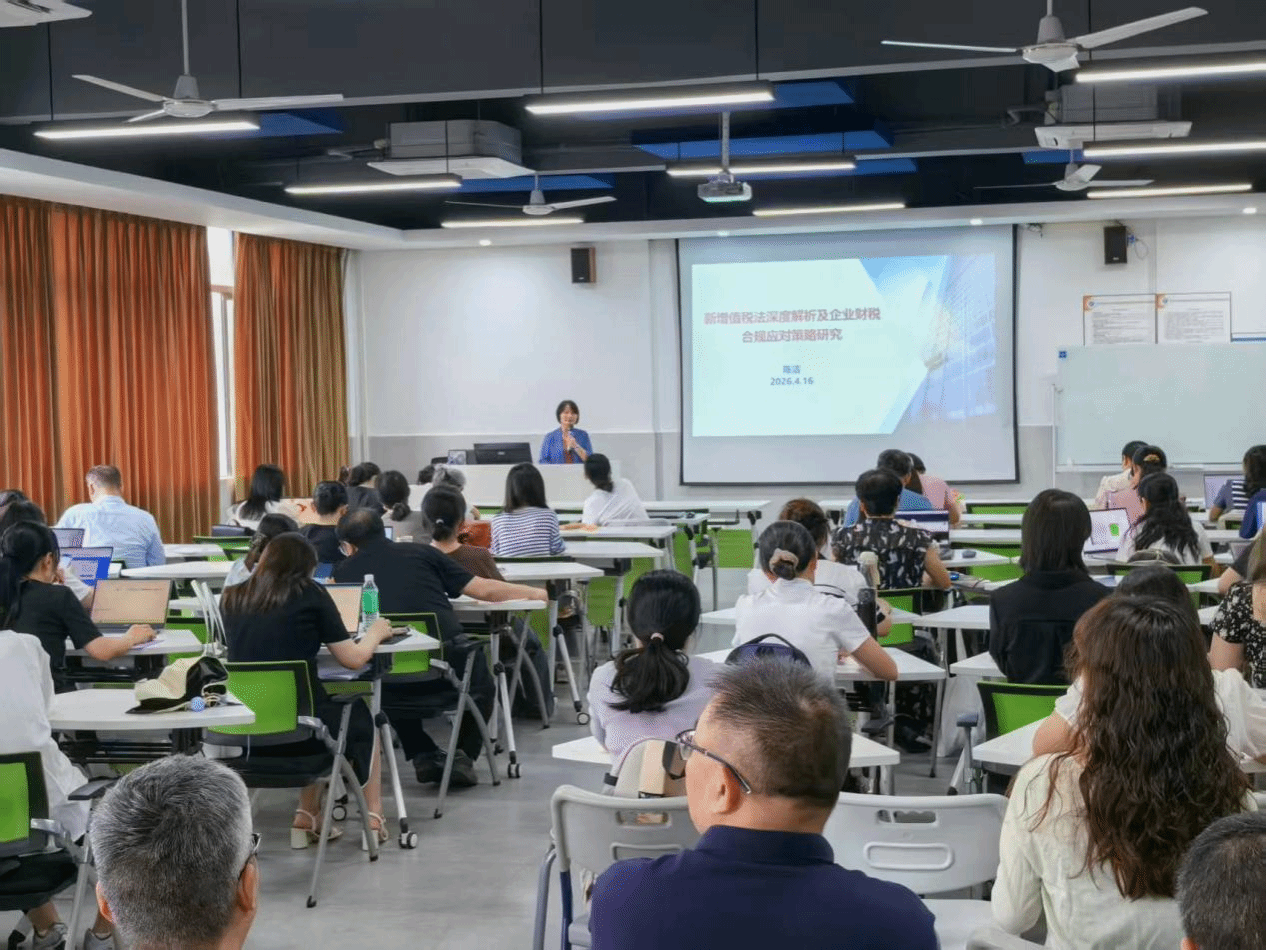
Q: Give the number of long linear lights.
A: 9